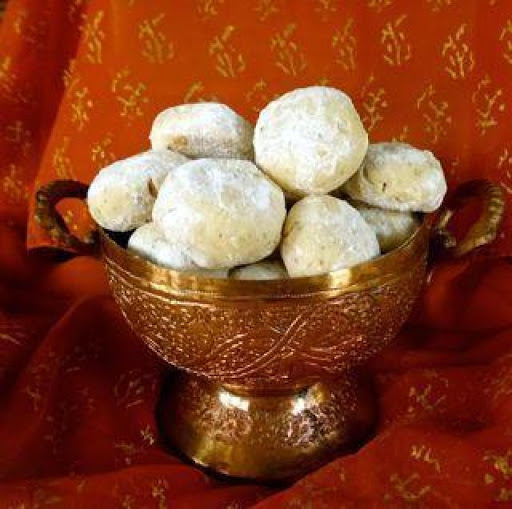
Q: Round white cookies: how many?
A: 9